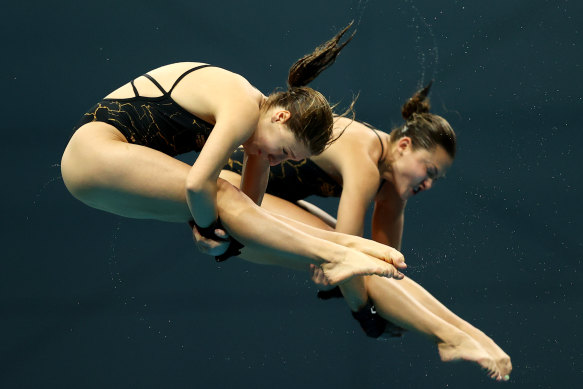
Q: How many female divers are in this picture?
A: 2